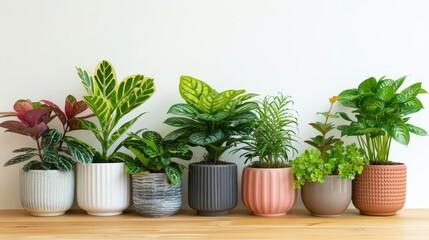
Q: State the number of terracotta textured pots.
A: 1